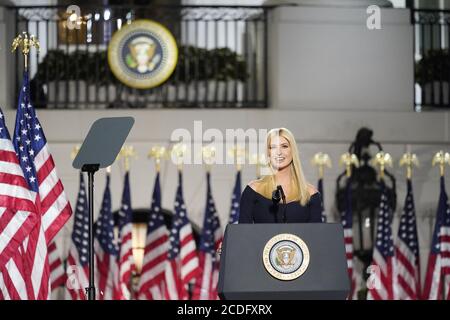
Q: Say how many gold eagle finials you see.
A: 13